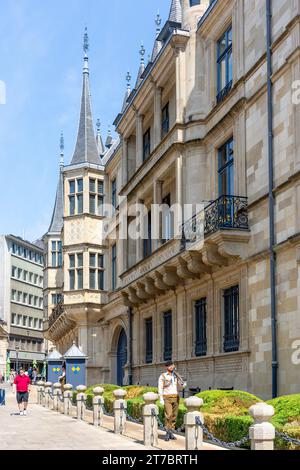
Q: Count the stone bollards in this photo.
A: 10